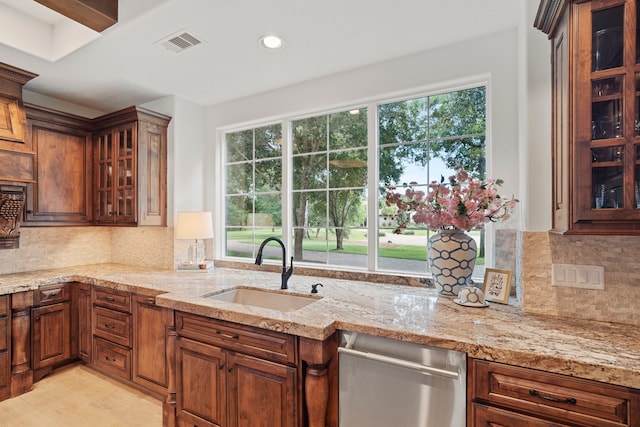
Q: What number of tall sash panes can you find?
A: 3